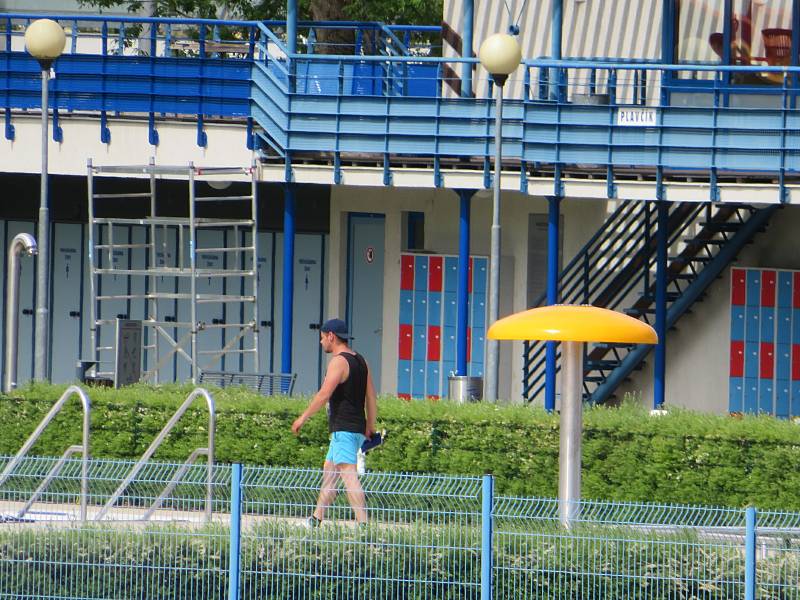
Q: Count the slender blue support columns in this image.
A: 4